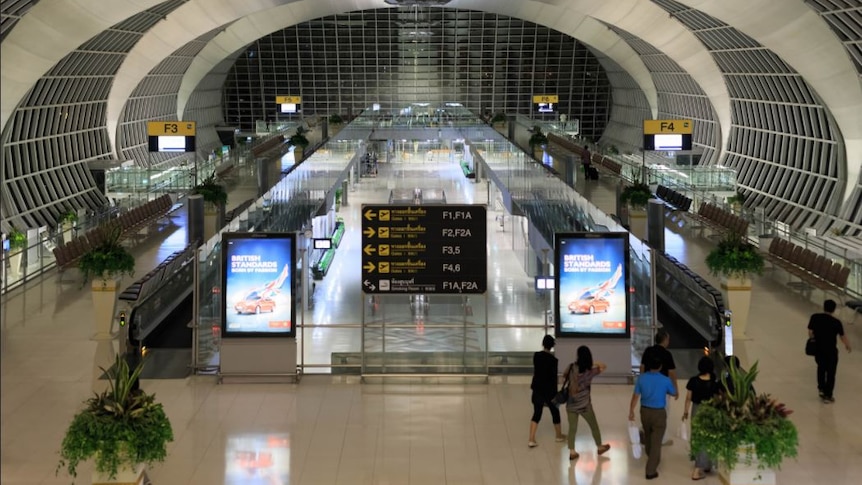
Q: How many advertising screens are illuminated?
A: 2